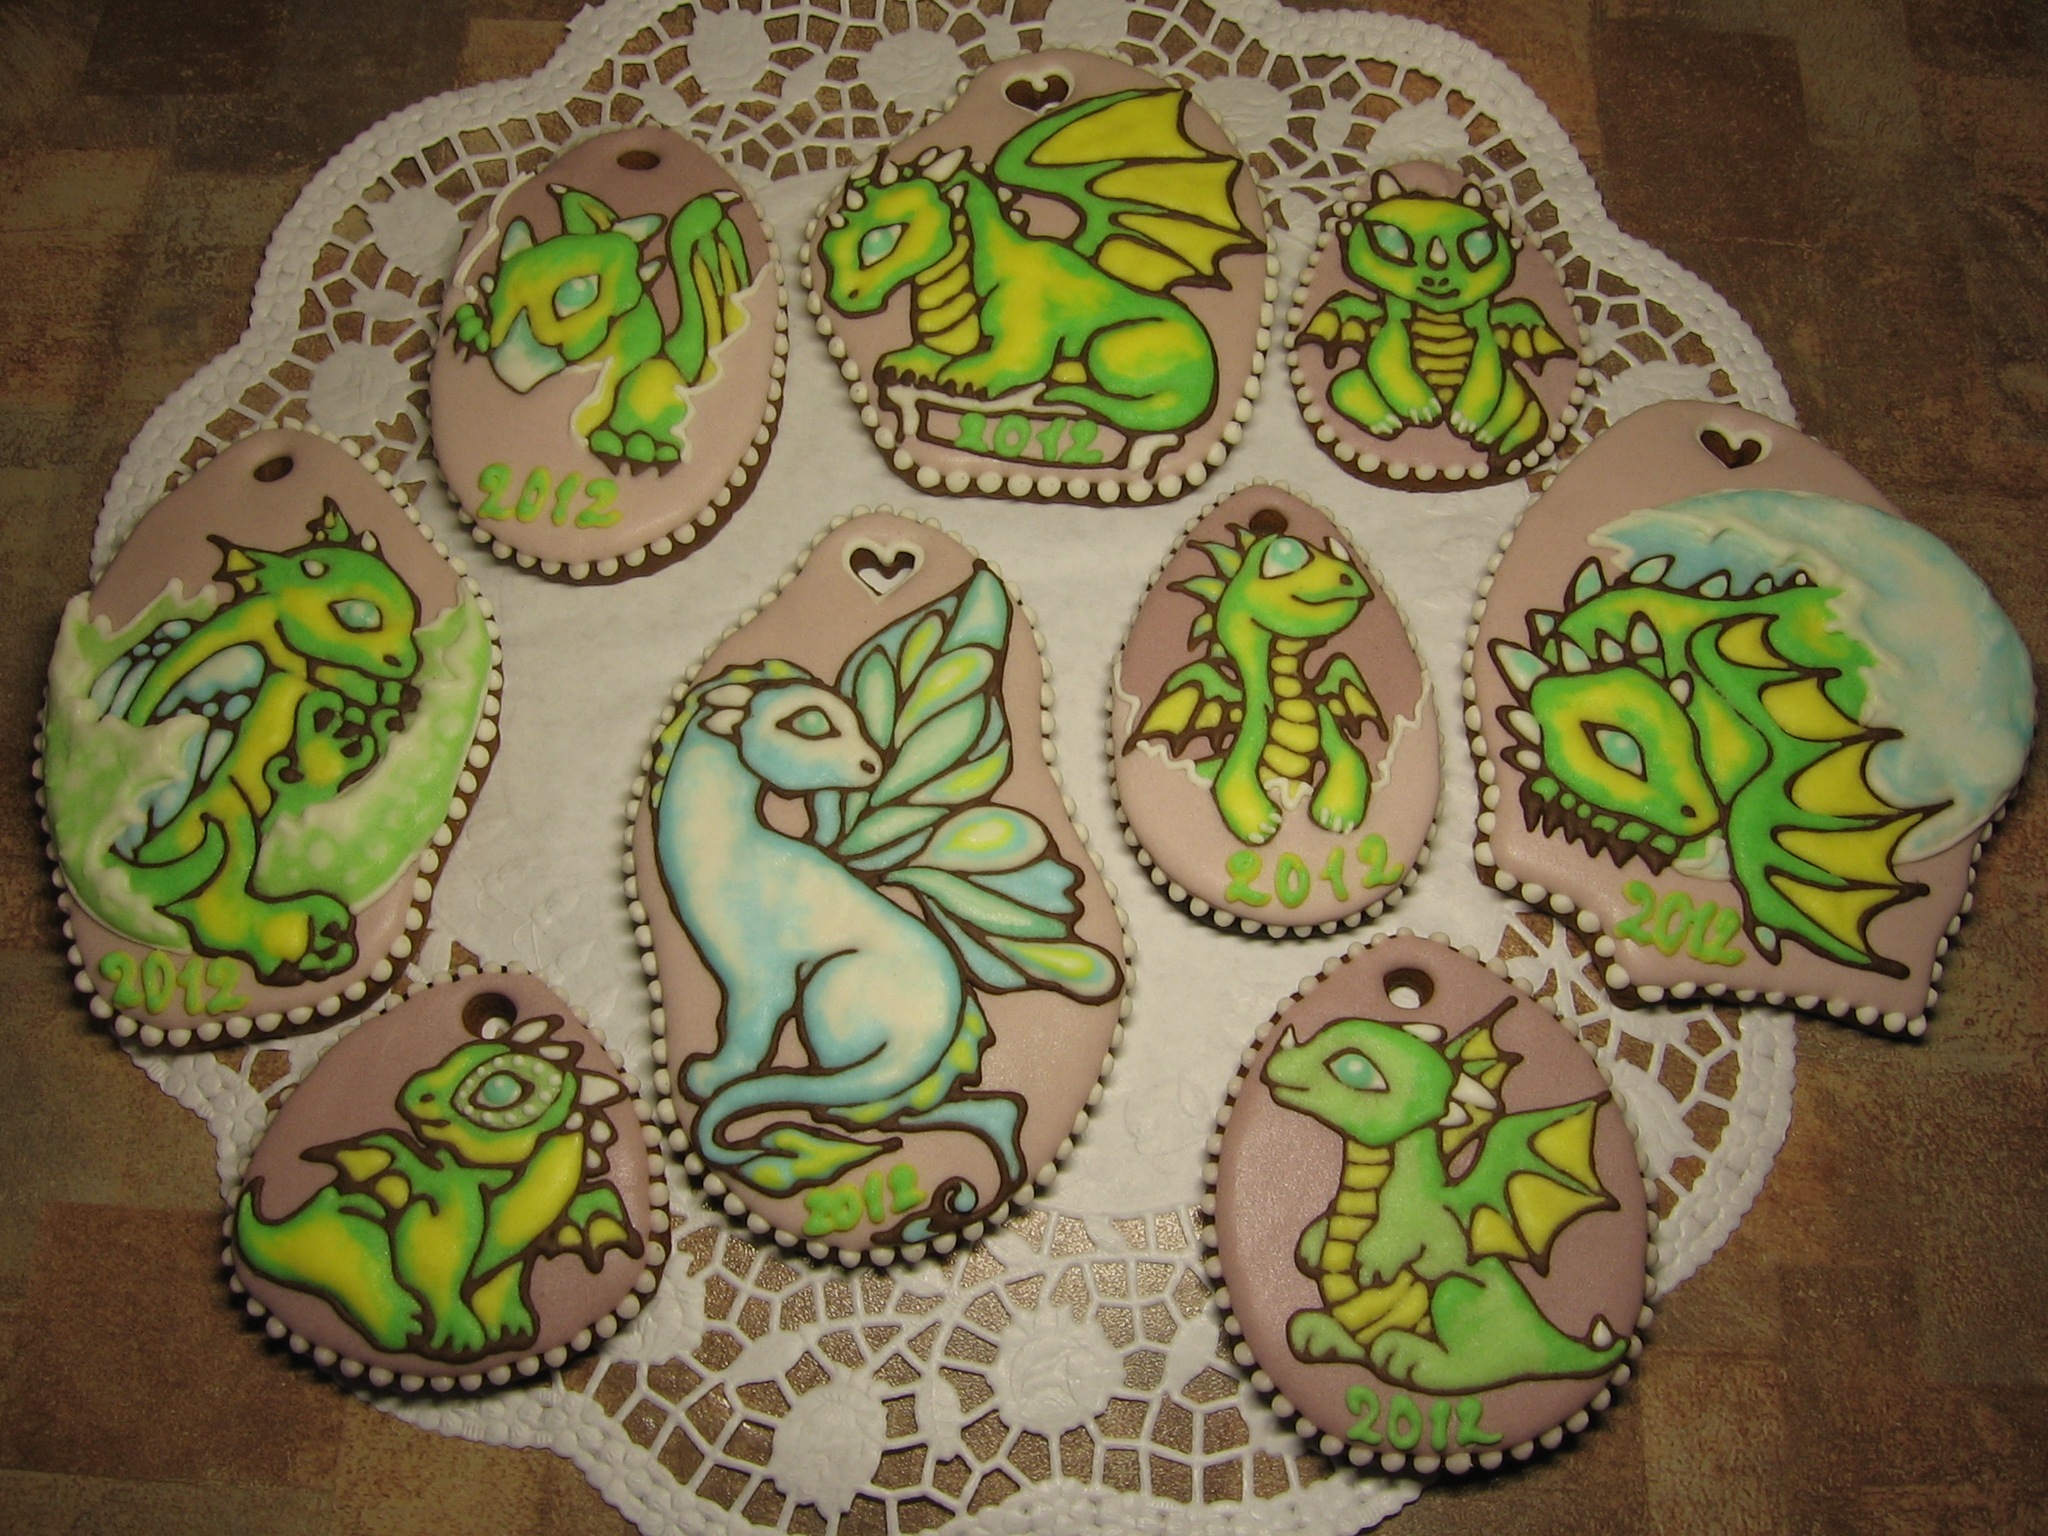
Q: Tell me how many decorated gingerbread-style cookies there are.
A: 9